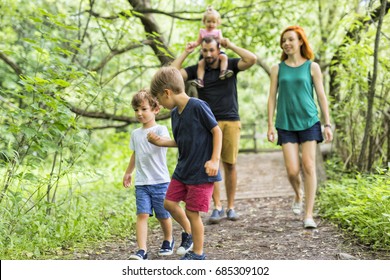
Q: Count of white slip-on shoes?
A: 2